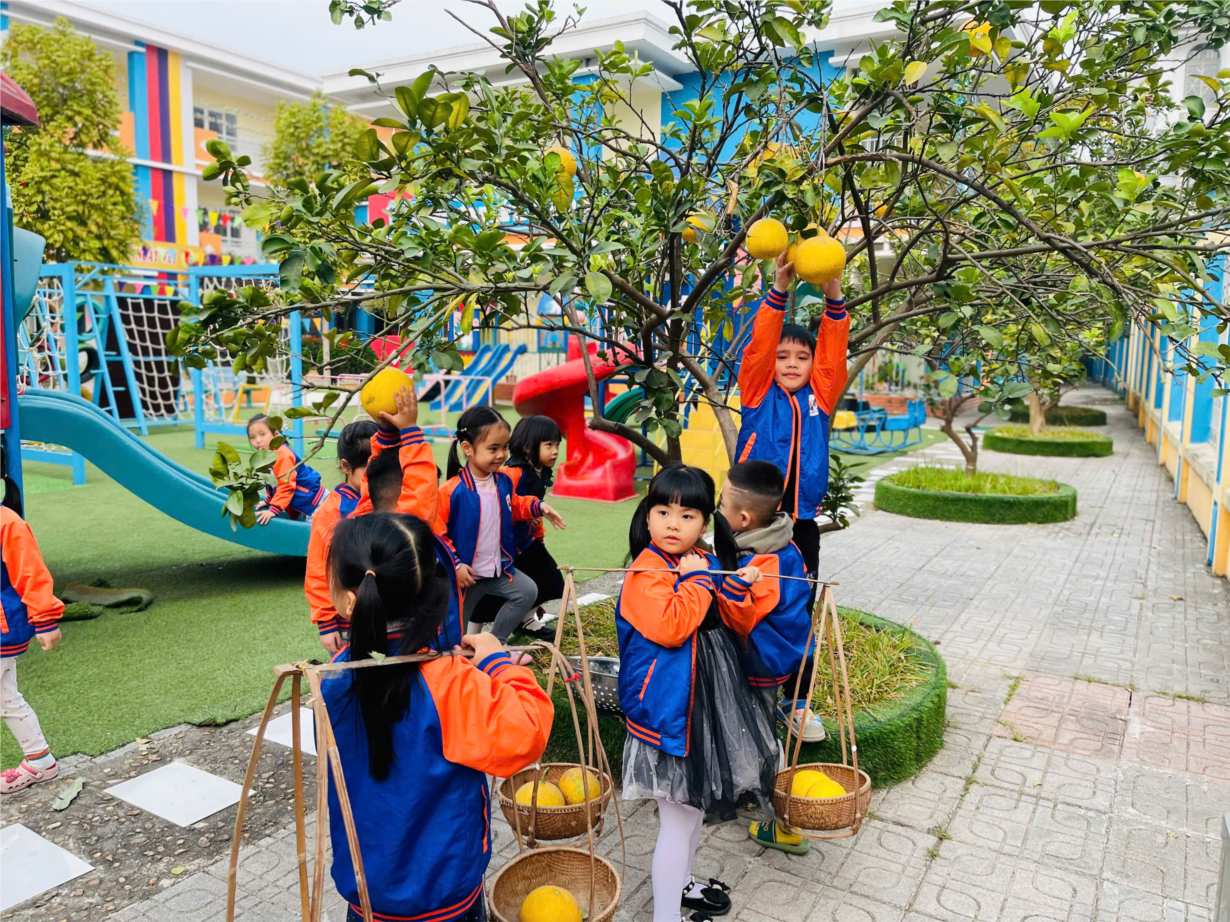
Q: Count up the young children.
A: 10